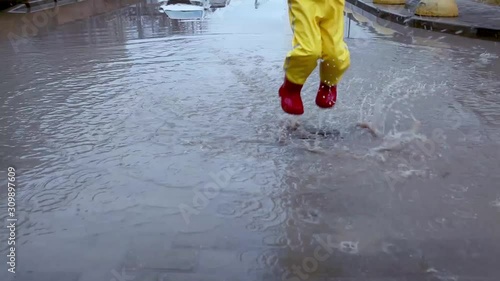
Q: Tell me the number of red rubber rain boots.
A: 2